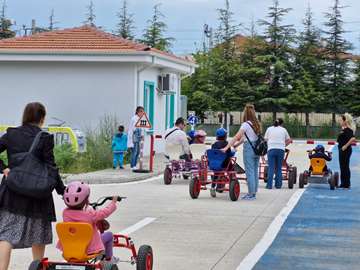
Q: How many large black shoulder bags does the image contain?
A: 1